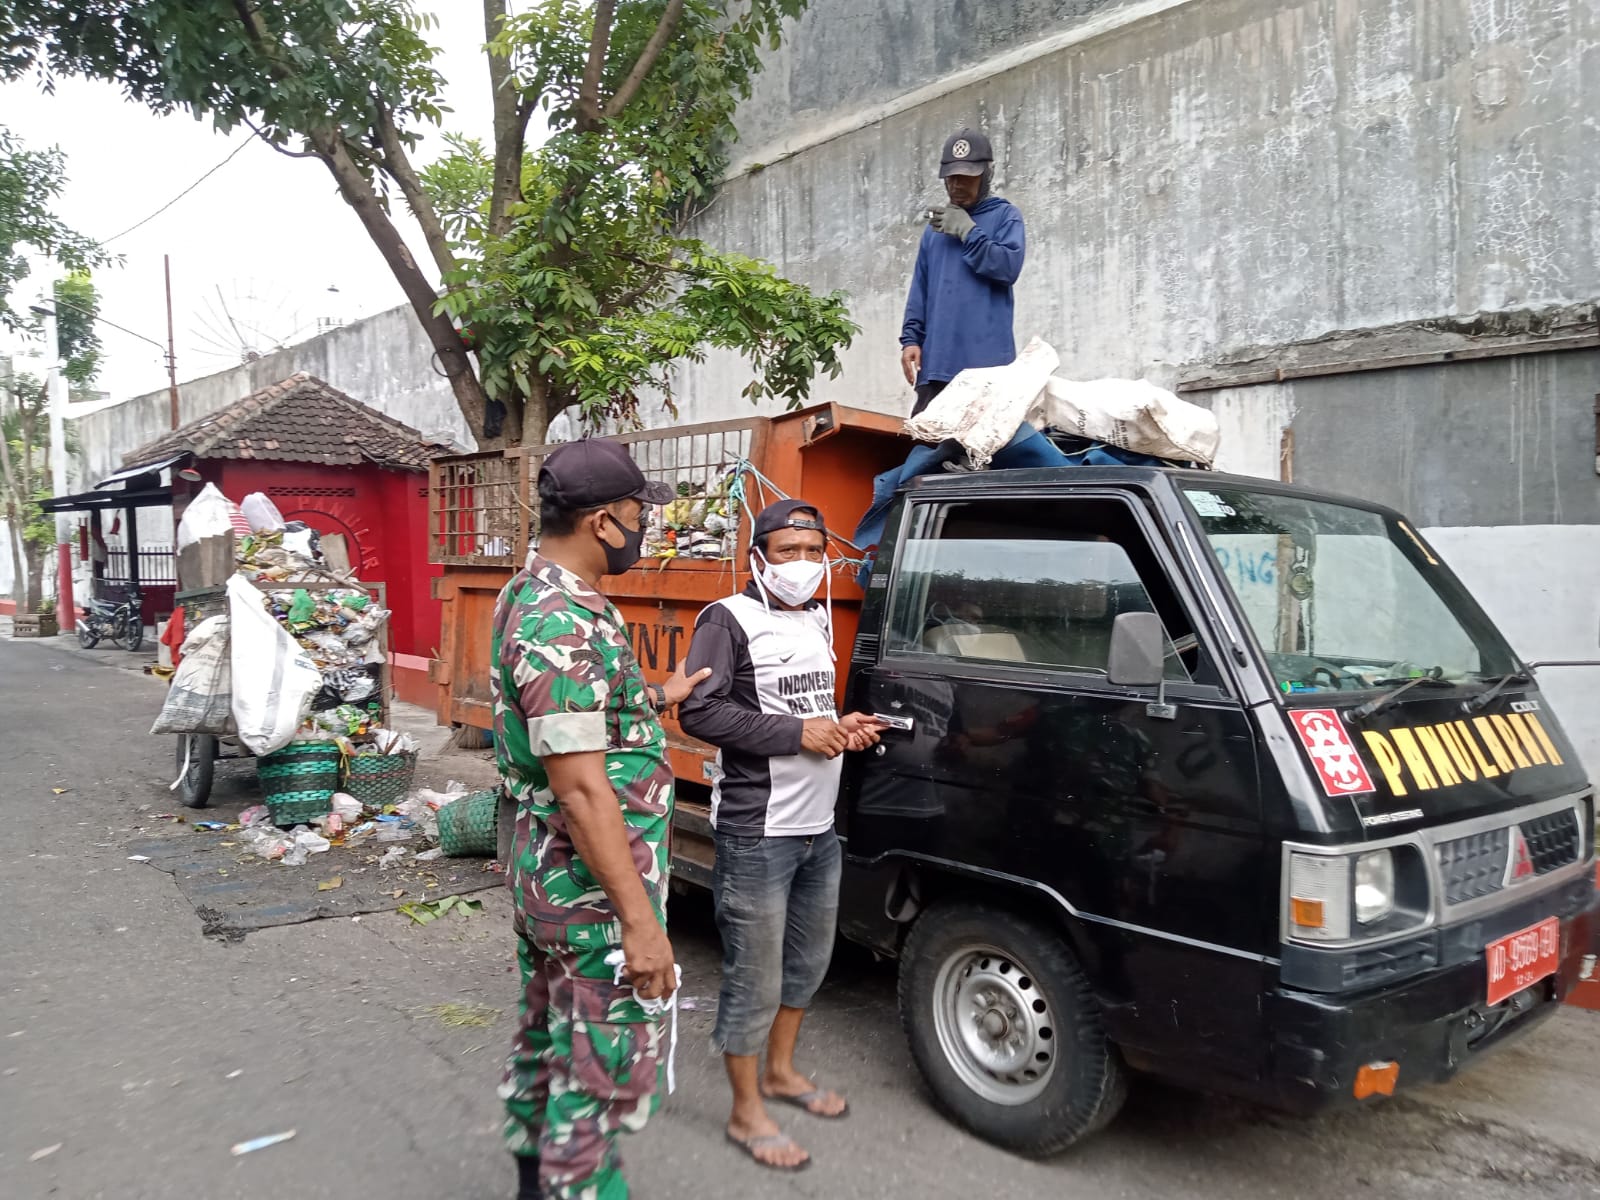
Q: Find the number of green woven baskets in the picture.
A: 3